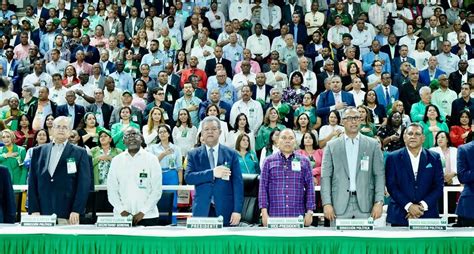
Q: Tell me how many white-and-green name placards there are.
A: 6